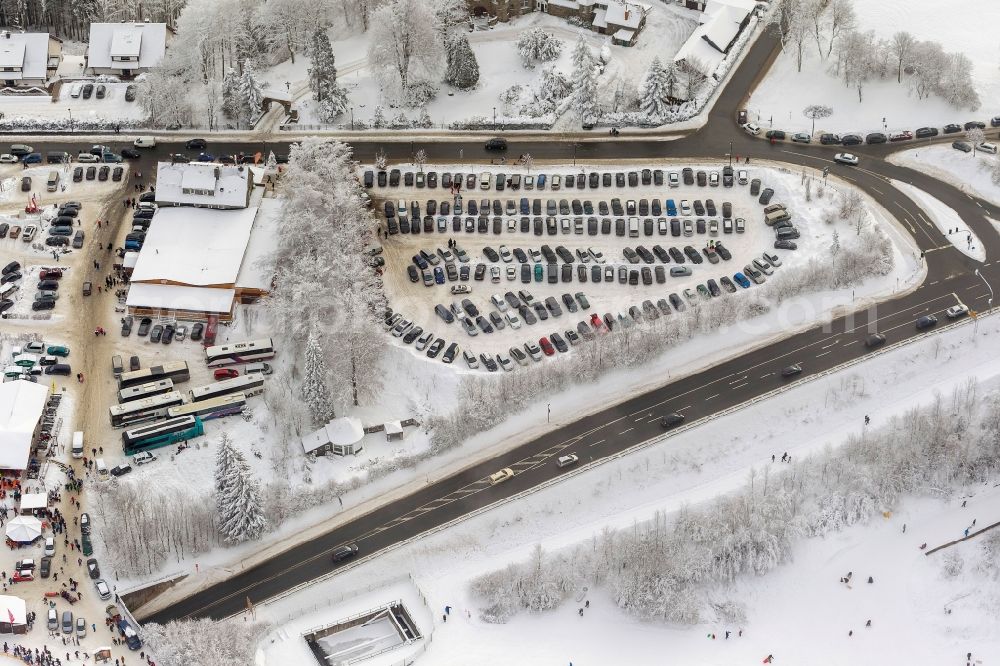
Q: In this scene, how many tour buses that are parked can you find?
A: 7